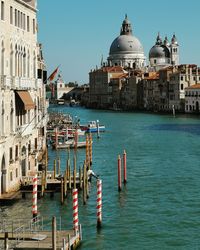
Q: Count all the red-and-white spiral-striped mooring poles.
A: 3